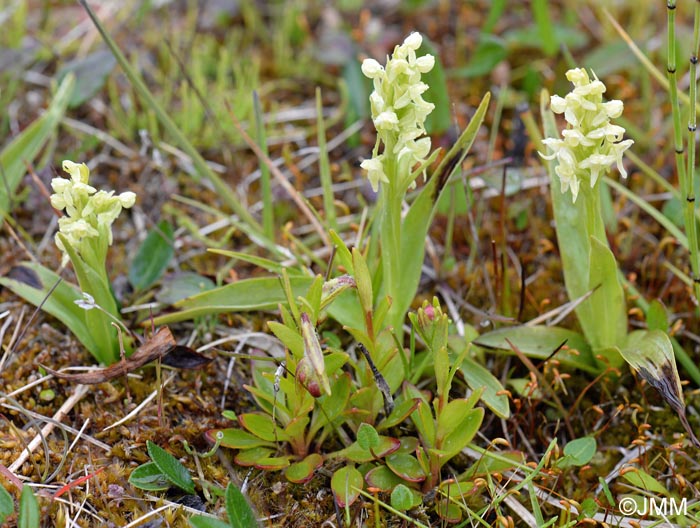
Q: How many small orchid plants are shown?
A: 3